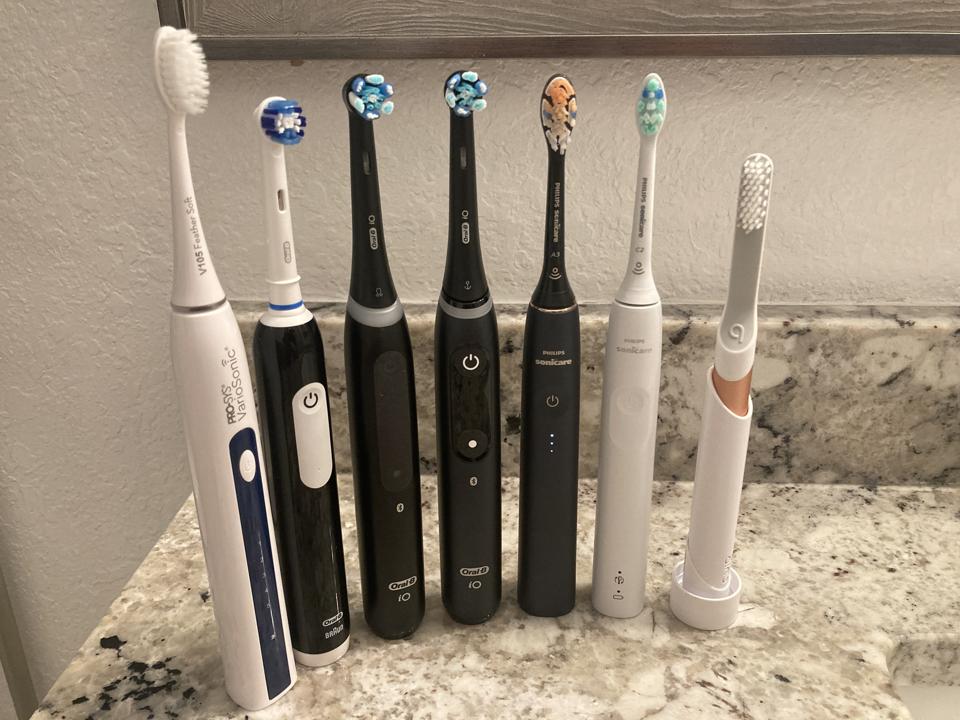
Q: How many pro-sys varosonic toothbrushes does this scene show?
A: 1